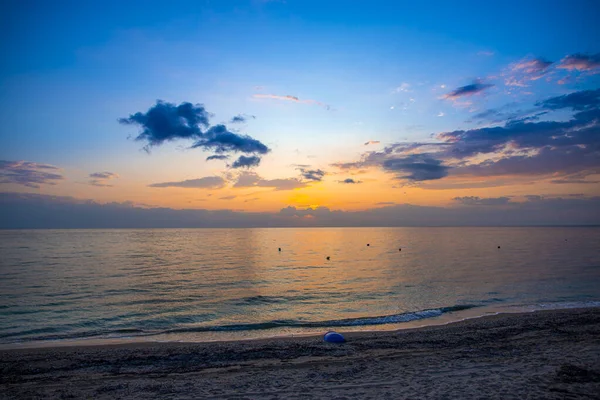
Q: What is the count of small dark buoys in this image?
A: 5